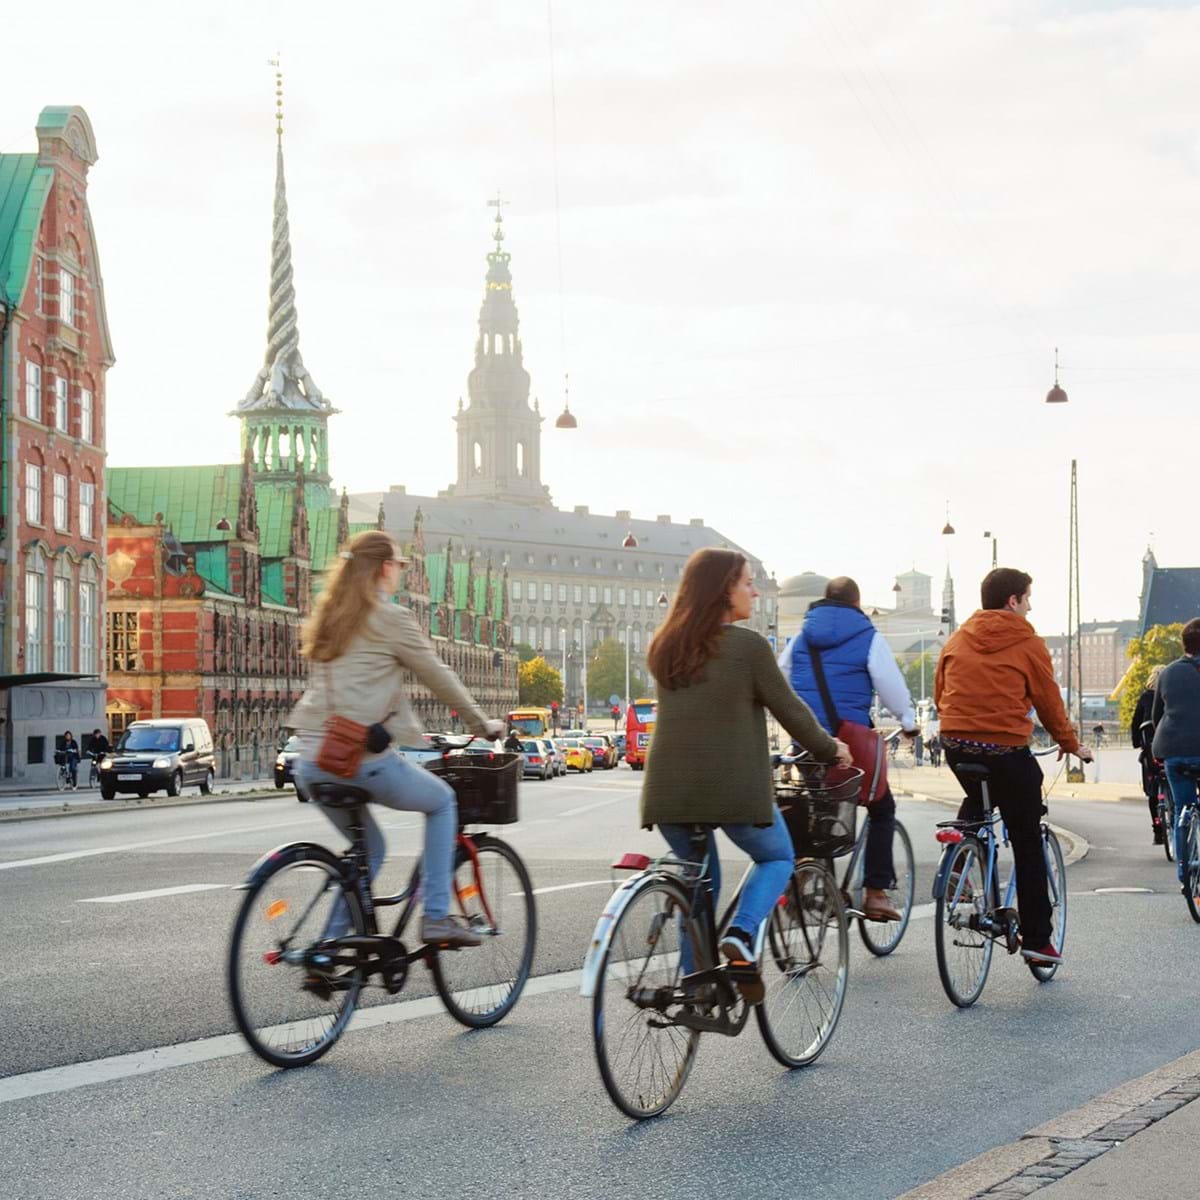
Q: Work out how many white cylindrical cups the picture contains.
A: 0